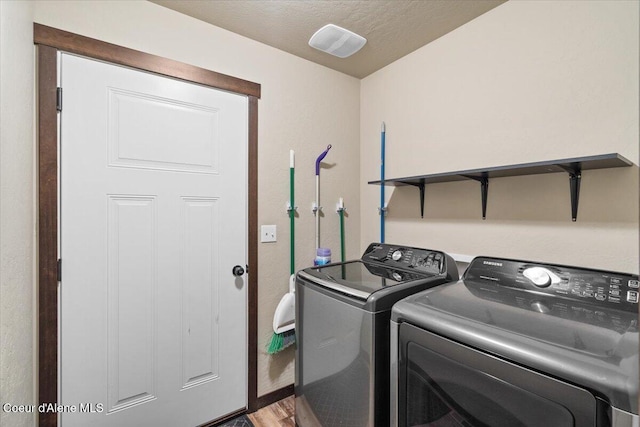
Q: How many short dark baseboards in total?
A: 1